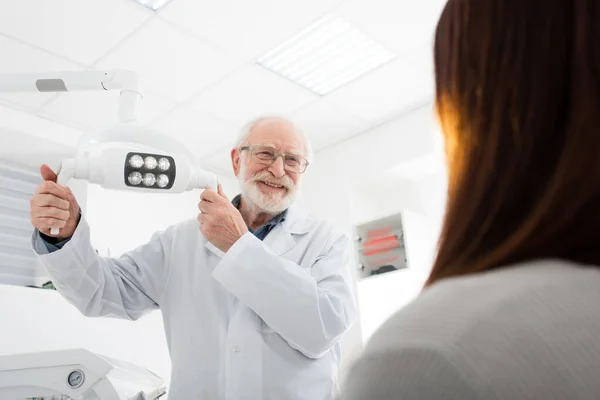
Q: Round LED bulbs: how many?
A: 6